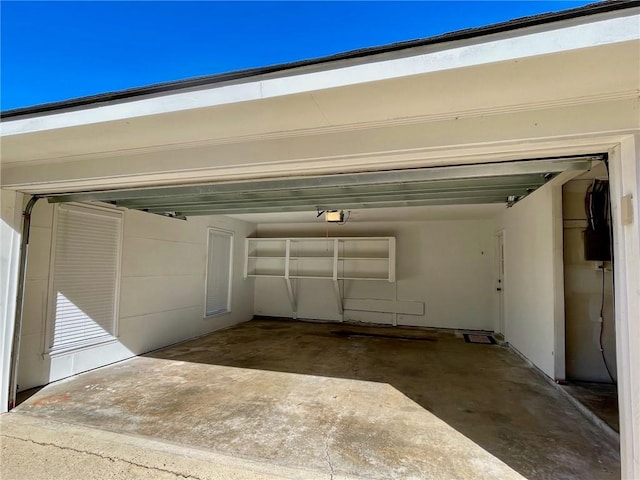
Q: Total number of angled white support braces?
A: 2